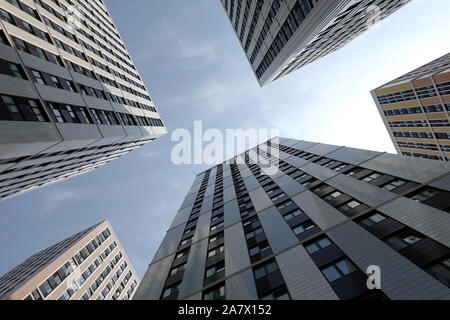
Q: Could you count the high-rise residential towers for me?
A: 5